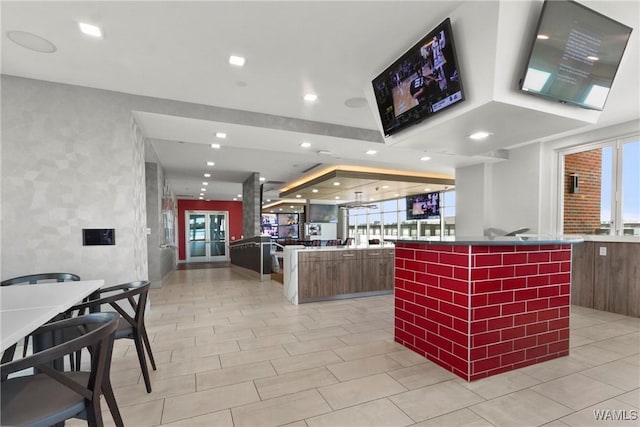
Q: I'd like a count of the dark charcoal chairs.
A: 3